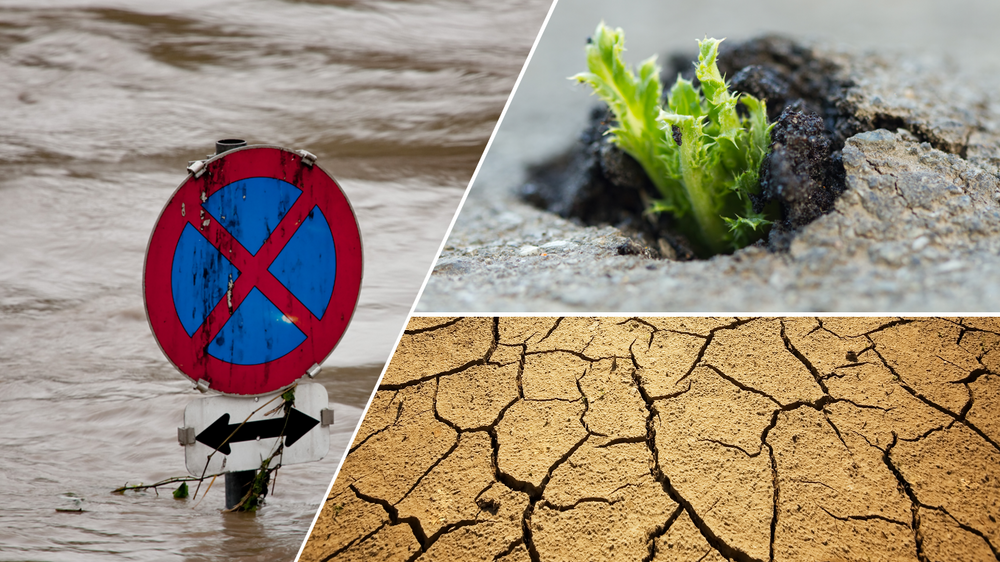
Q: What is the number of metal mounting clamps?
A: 6